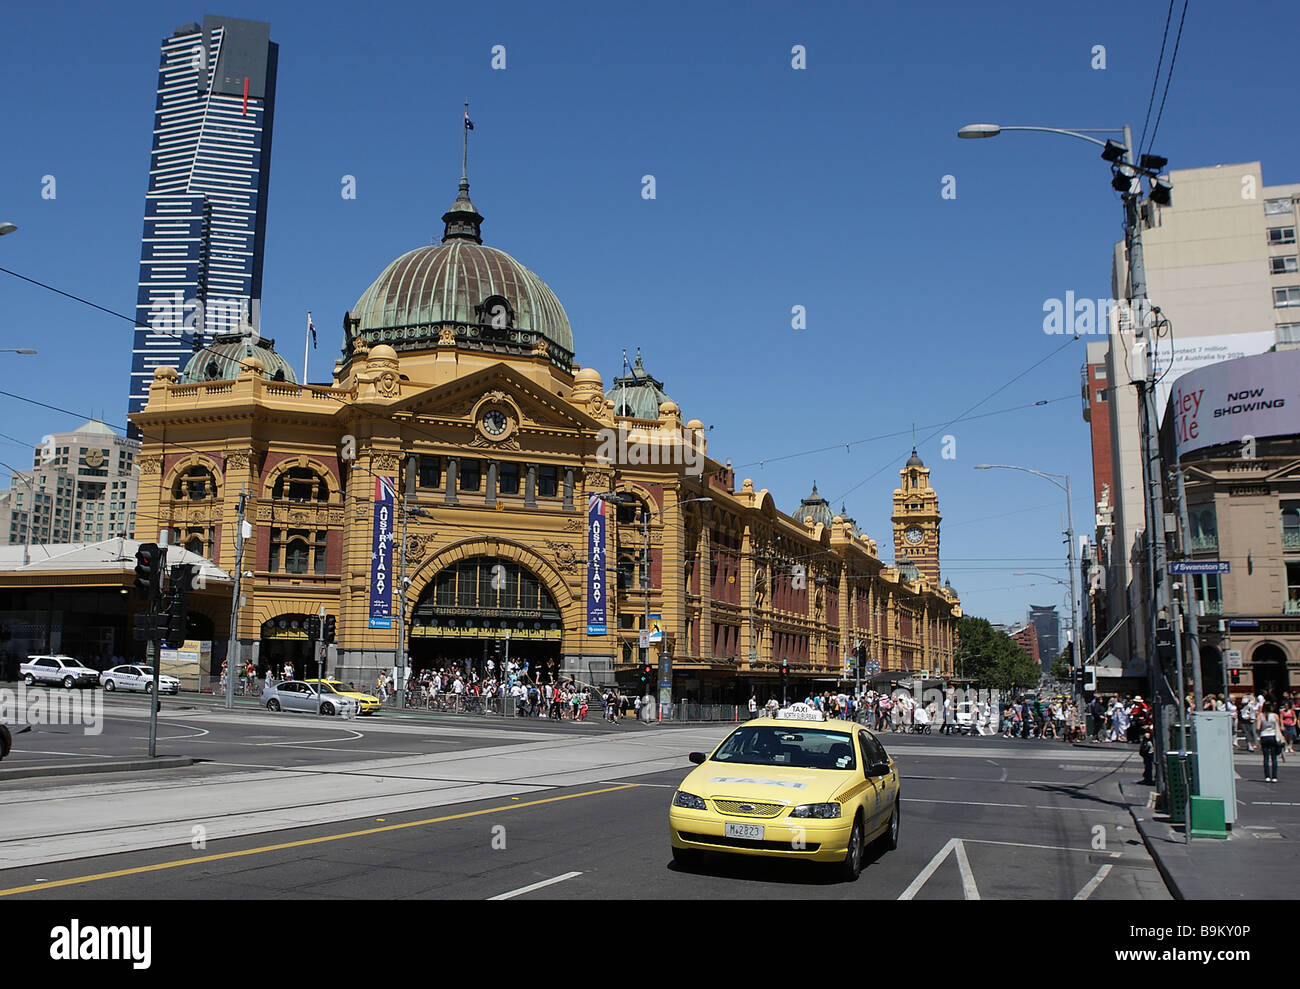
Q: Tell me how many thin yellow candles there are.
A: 0